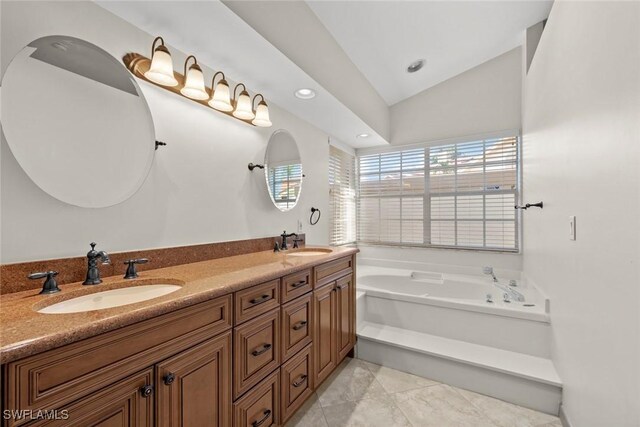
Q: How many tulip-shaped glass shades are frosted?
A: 5